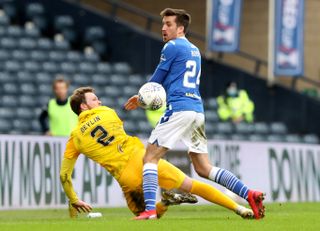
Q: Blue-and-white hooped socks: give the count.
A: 2